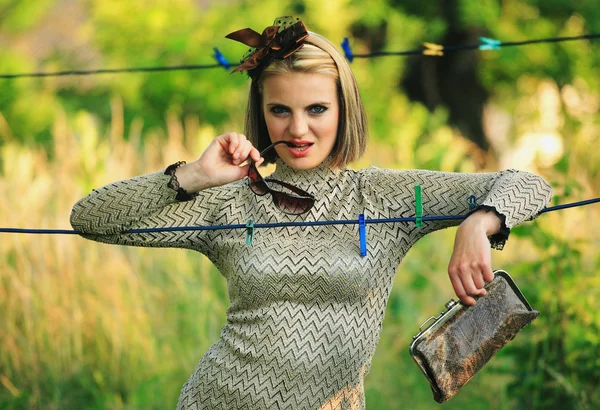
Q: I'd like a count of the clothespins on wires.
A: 8